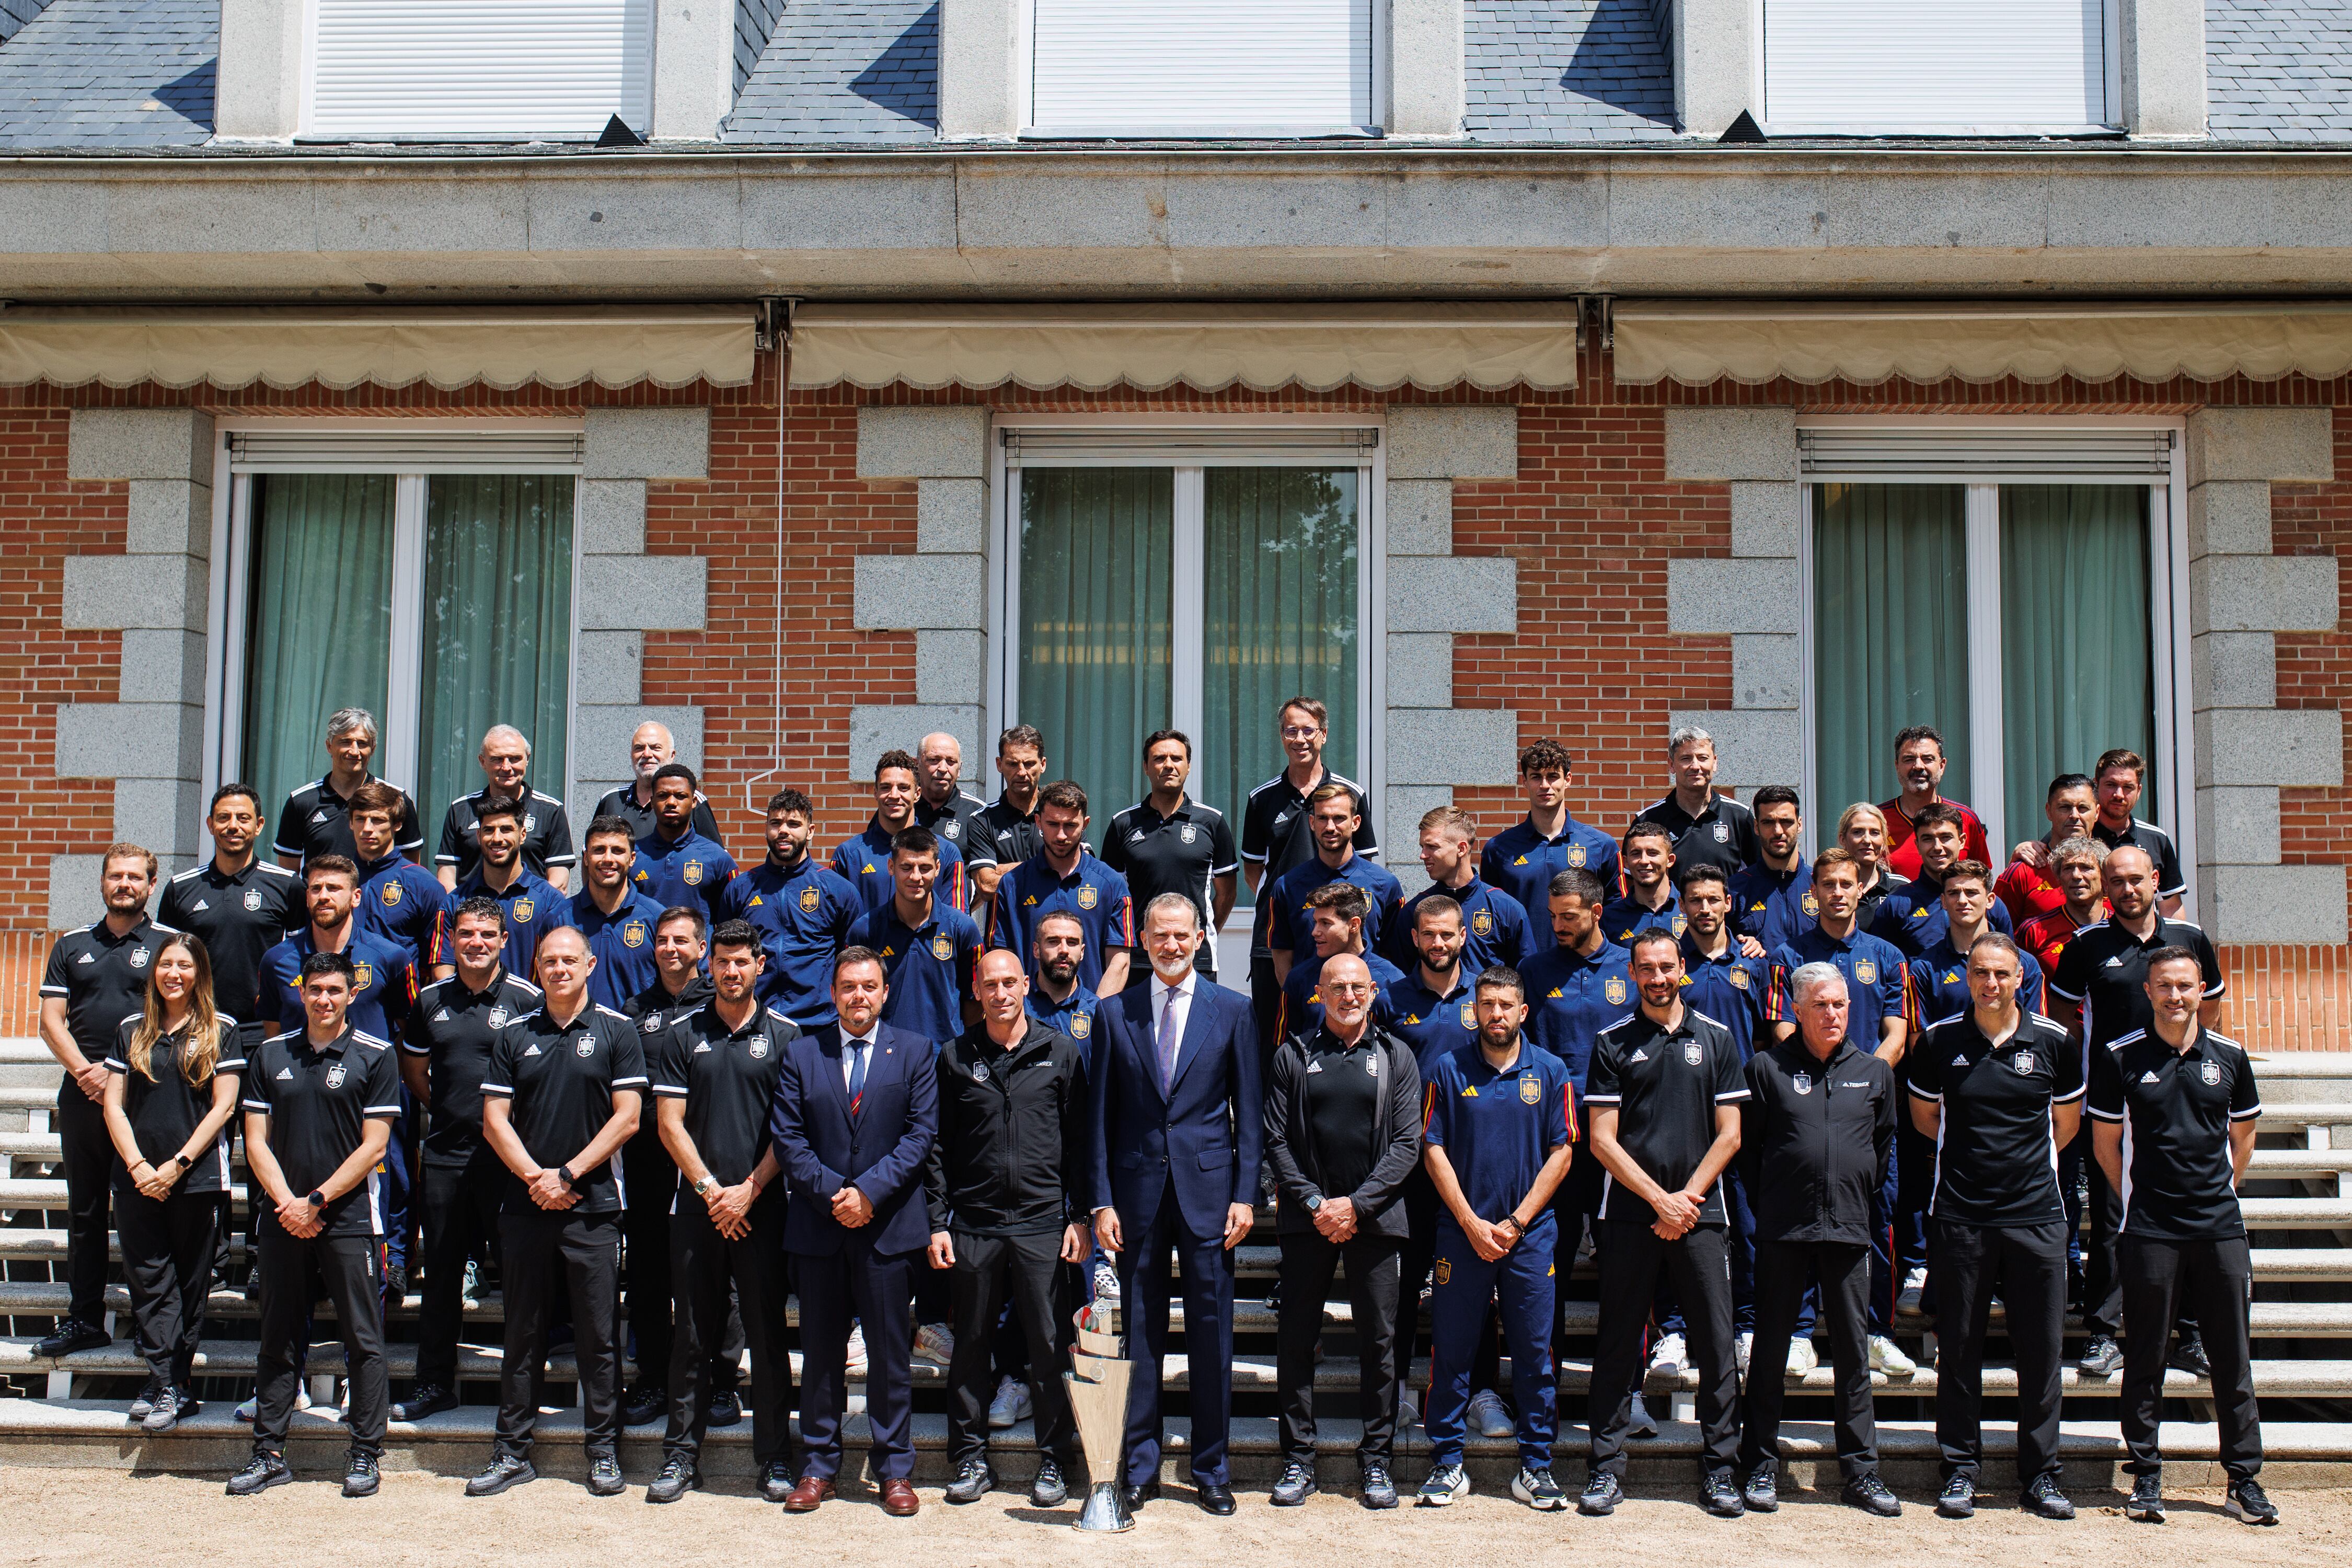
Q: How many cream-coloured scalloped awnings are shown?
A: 3